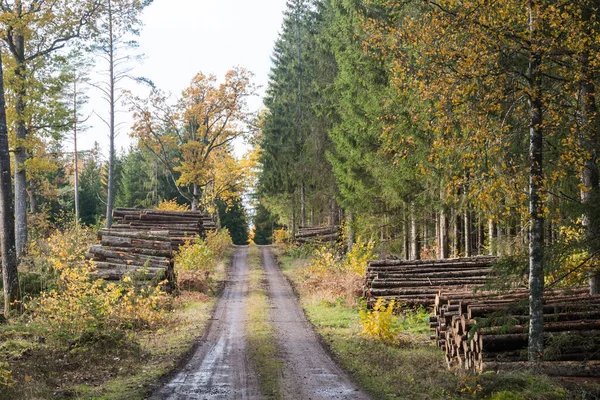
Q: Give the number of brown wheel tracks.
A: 2